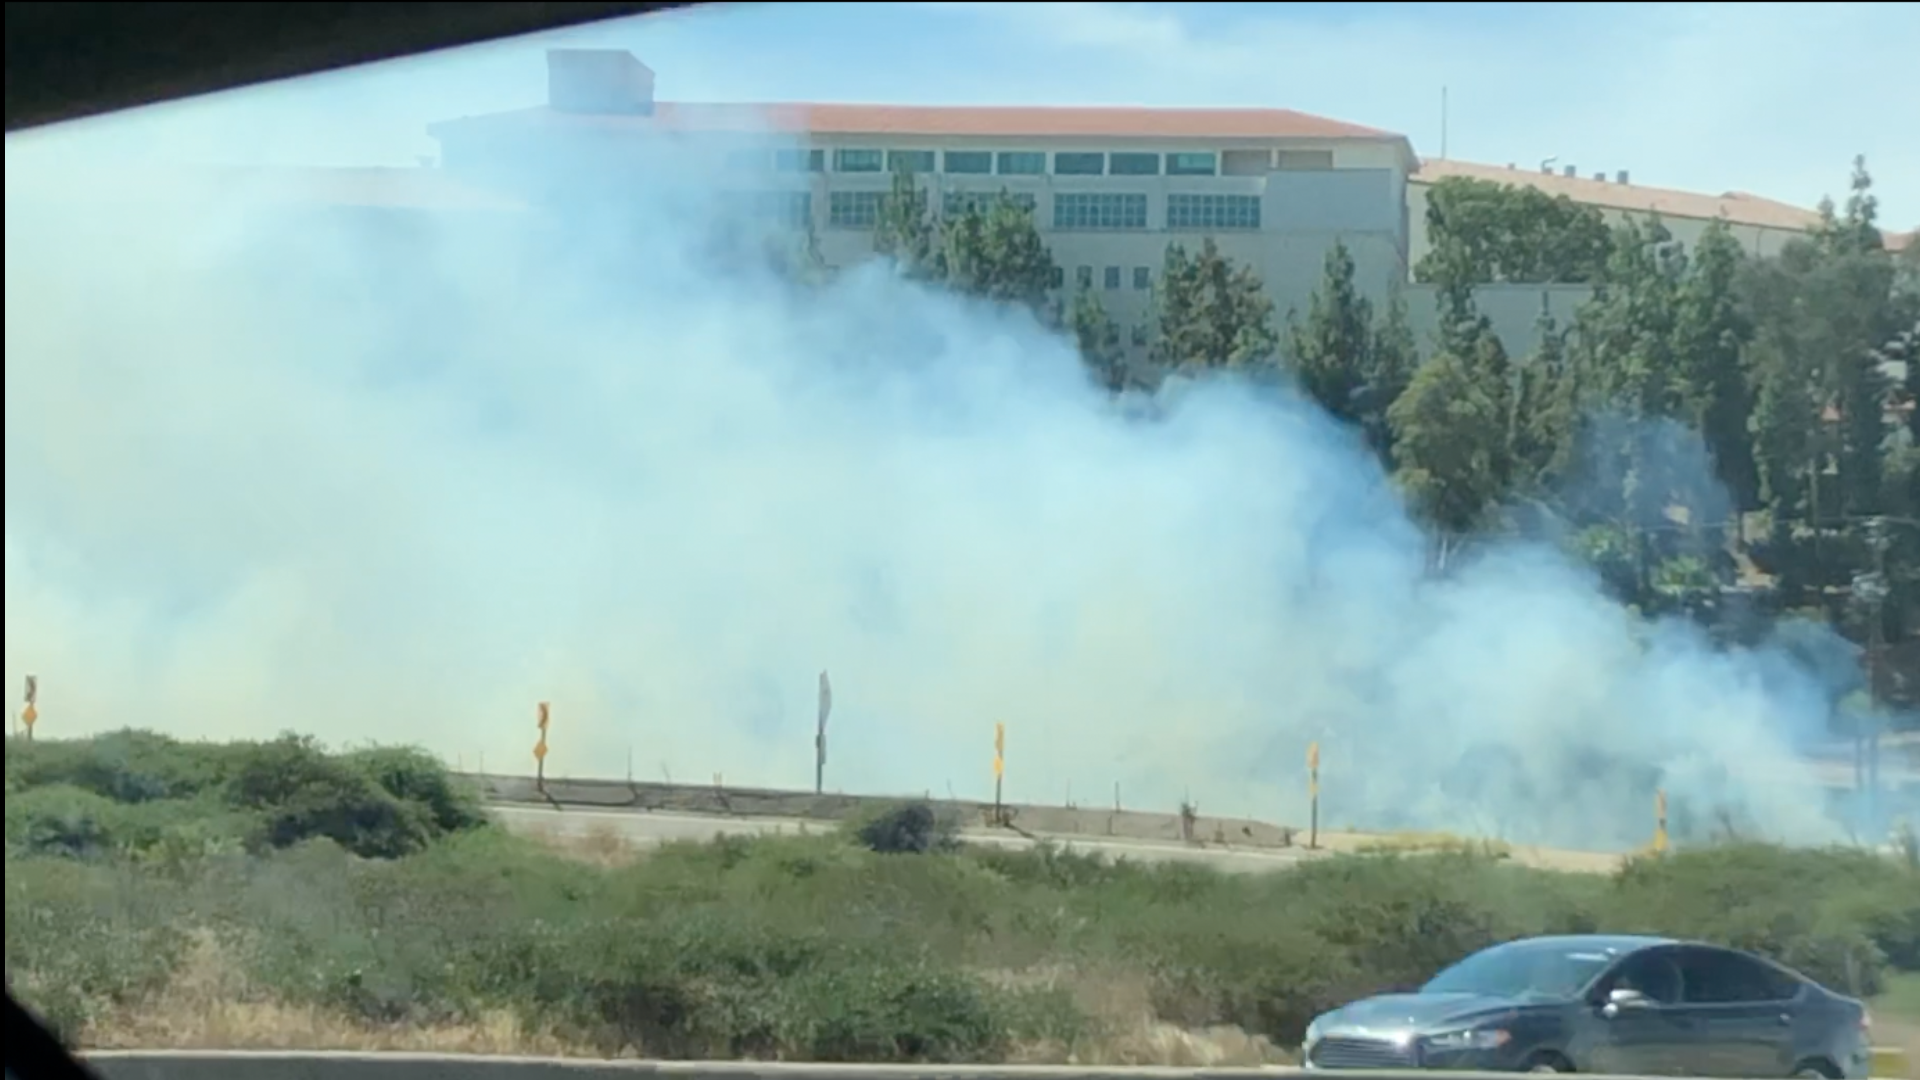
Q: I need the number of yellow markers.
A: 5